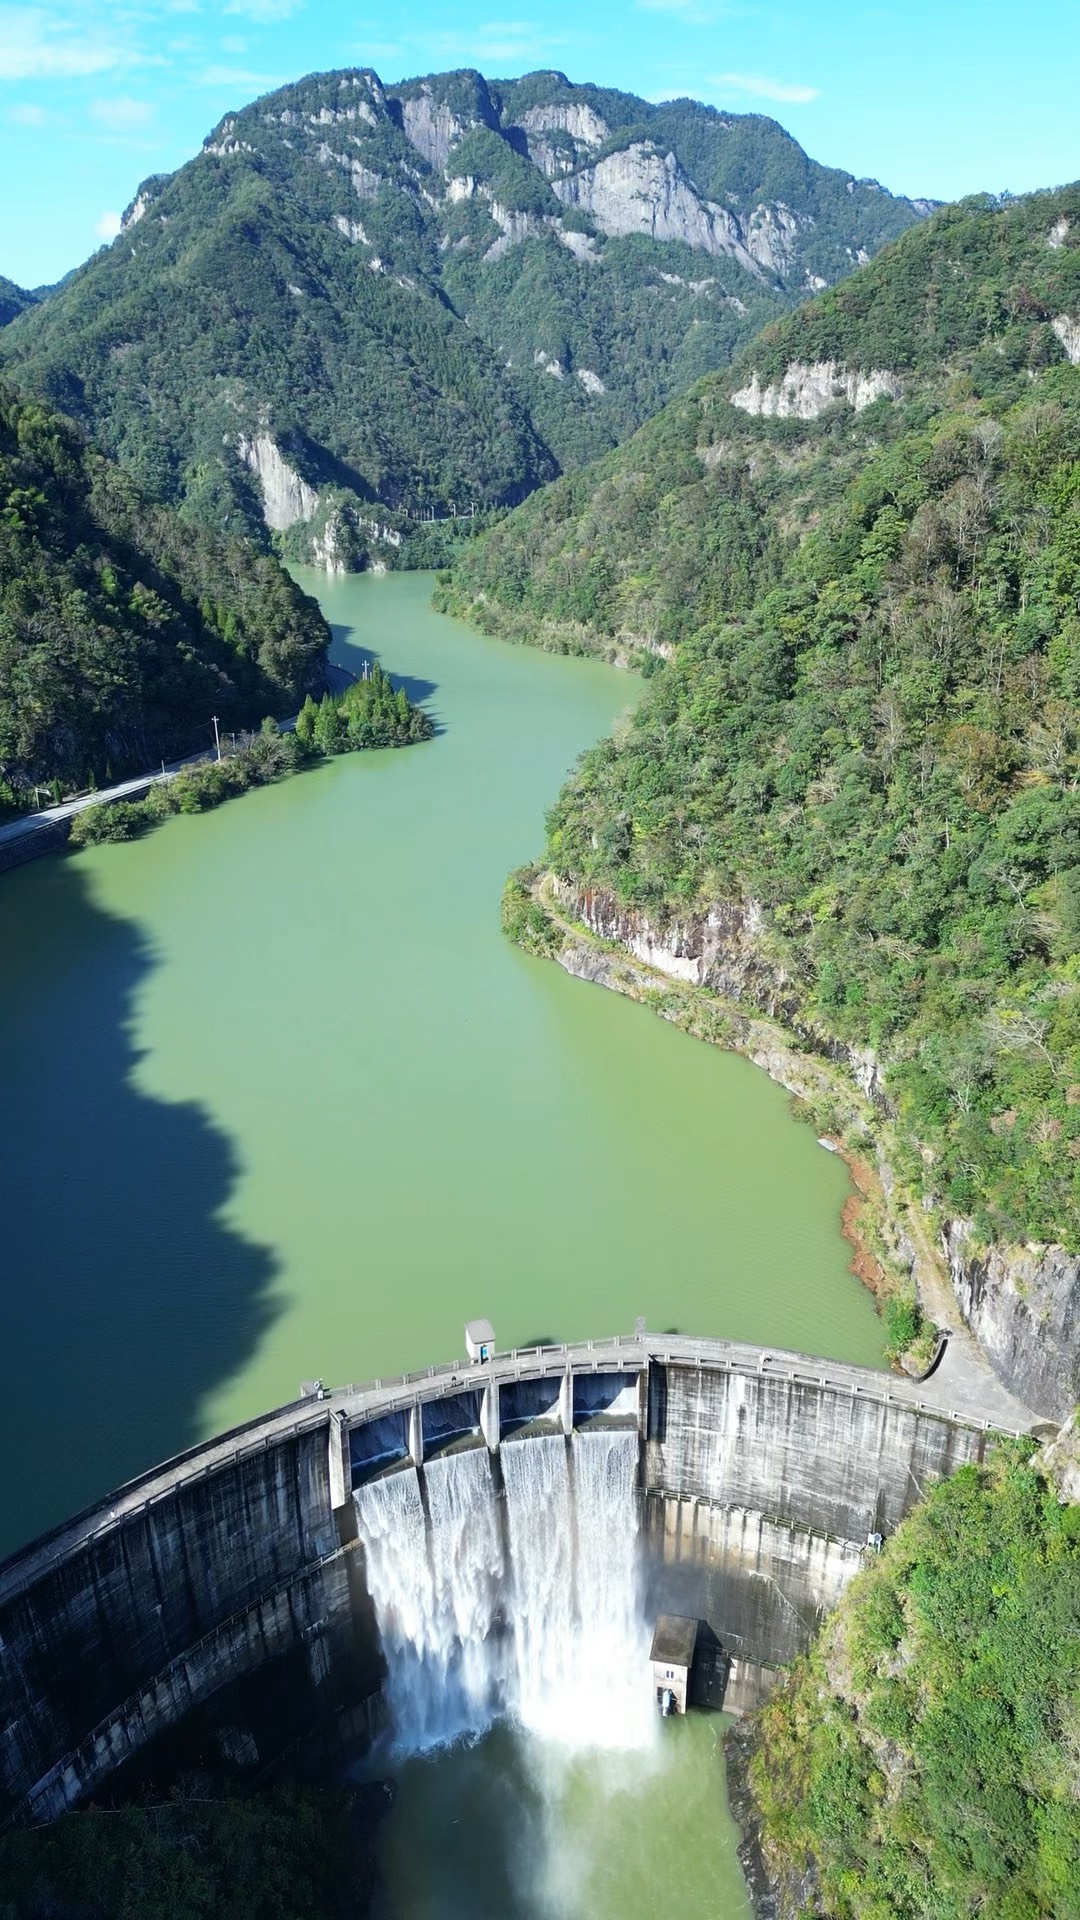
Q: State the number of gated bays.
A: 4